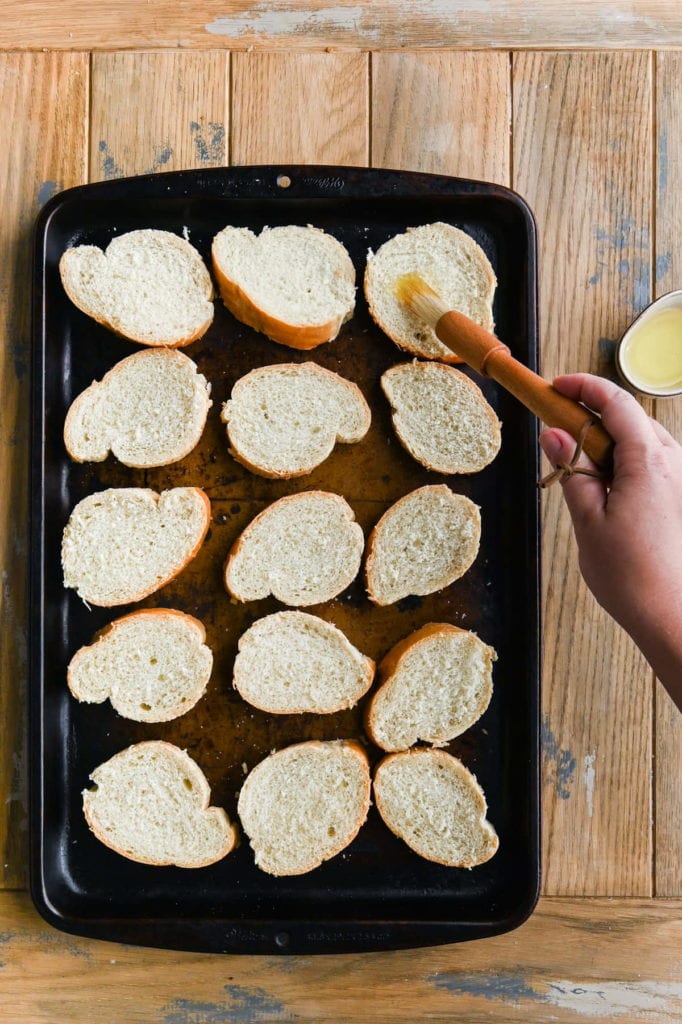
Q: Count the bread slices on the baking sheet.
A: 15